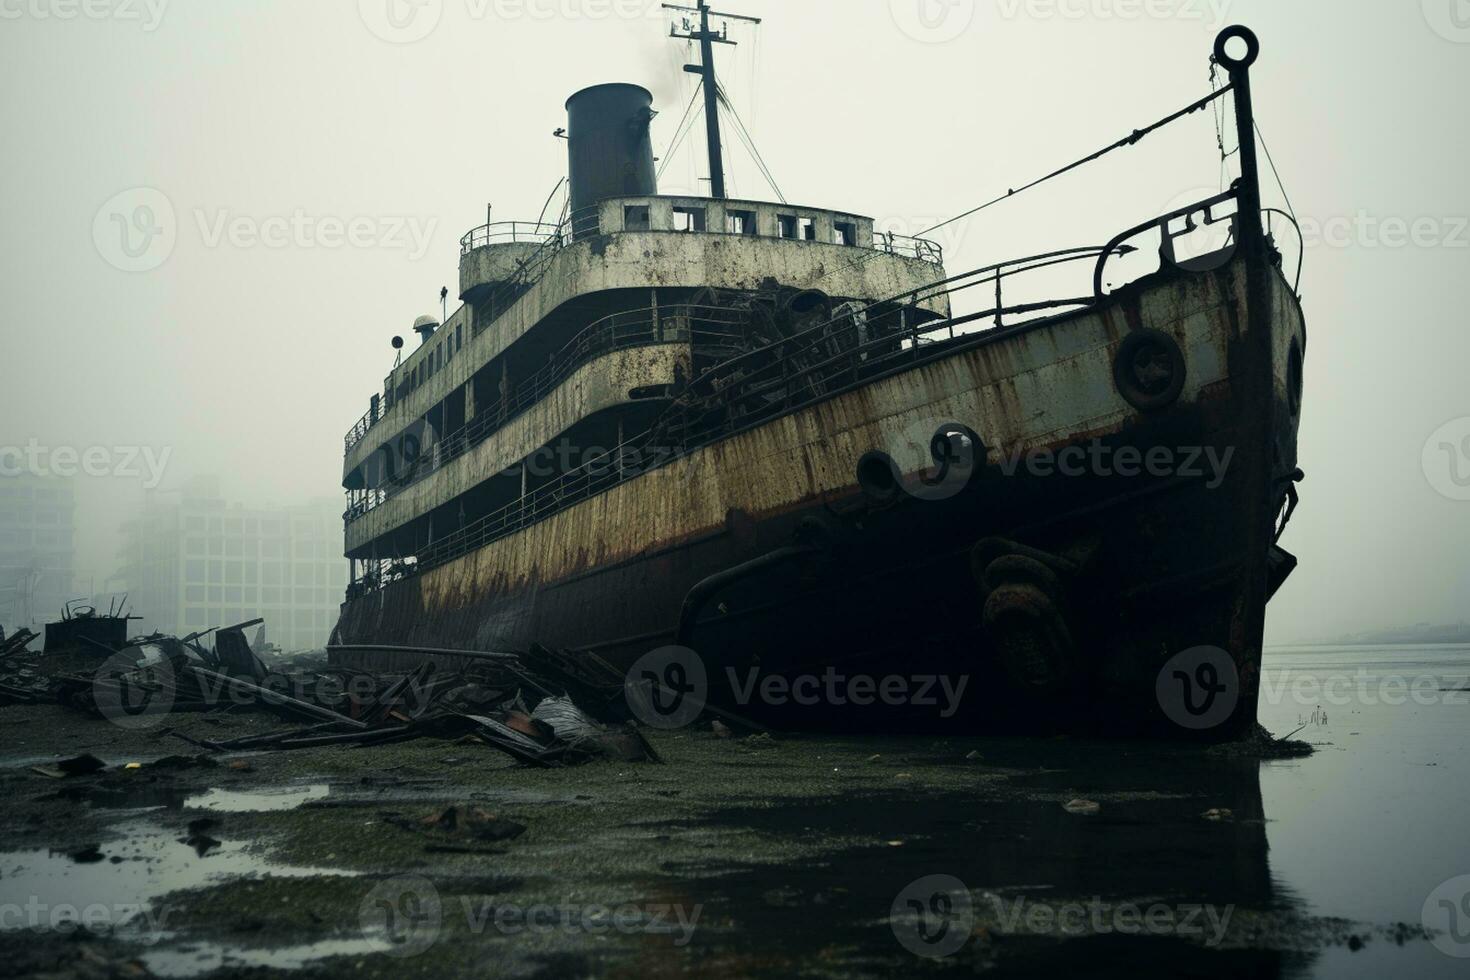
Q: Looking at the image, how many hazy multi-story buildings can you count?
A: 2